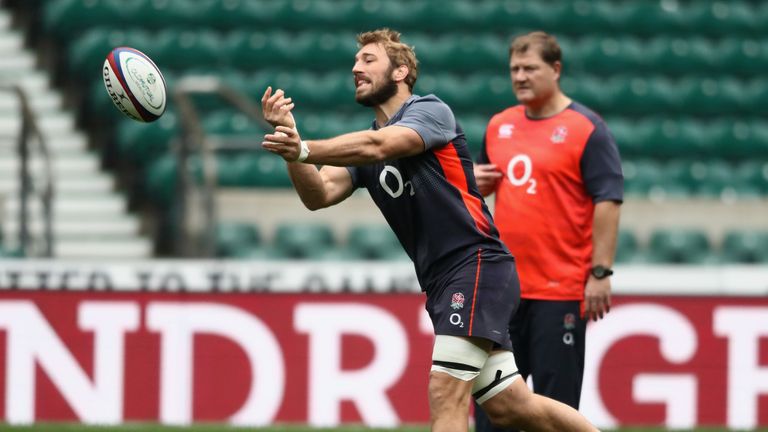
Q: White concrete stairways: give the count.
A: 1